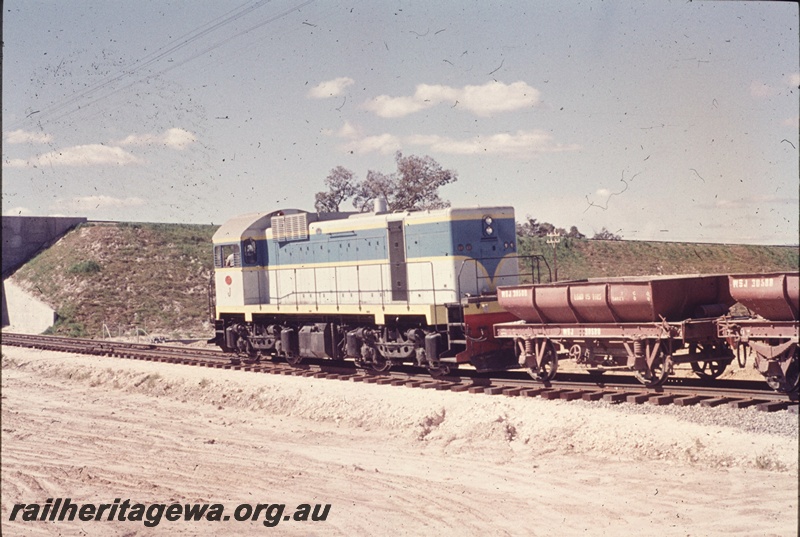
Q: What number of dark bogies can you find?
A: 2